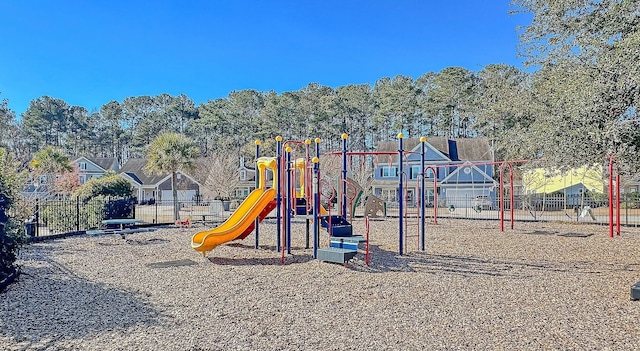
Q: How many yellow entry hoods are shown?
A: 2